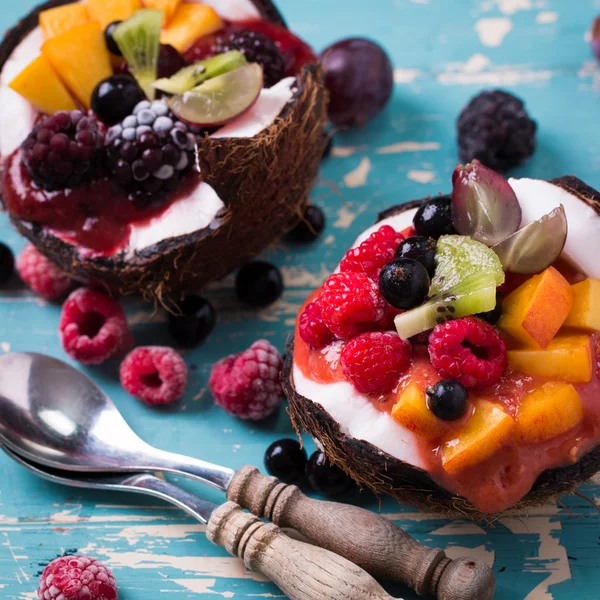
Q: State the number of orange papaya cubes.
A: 12